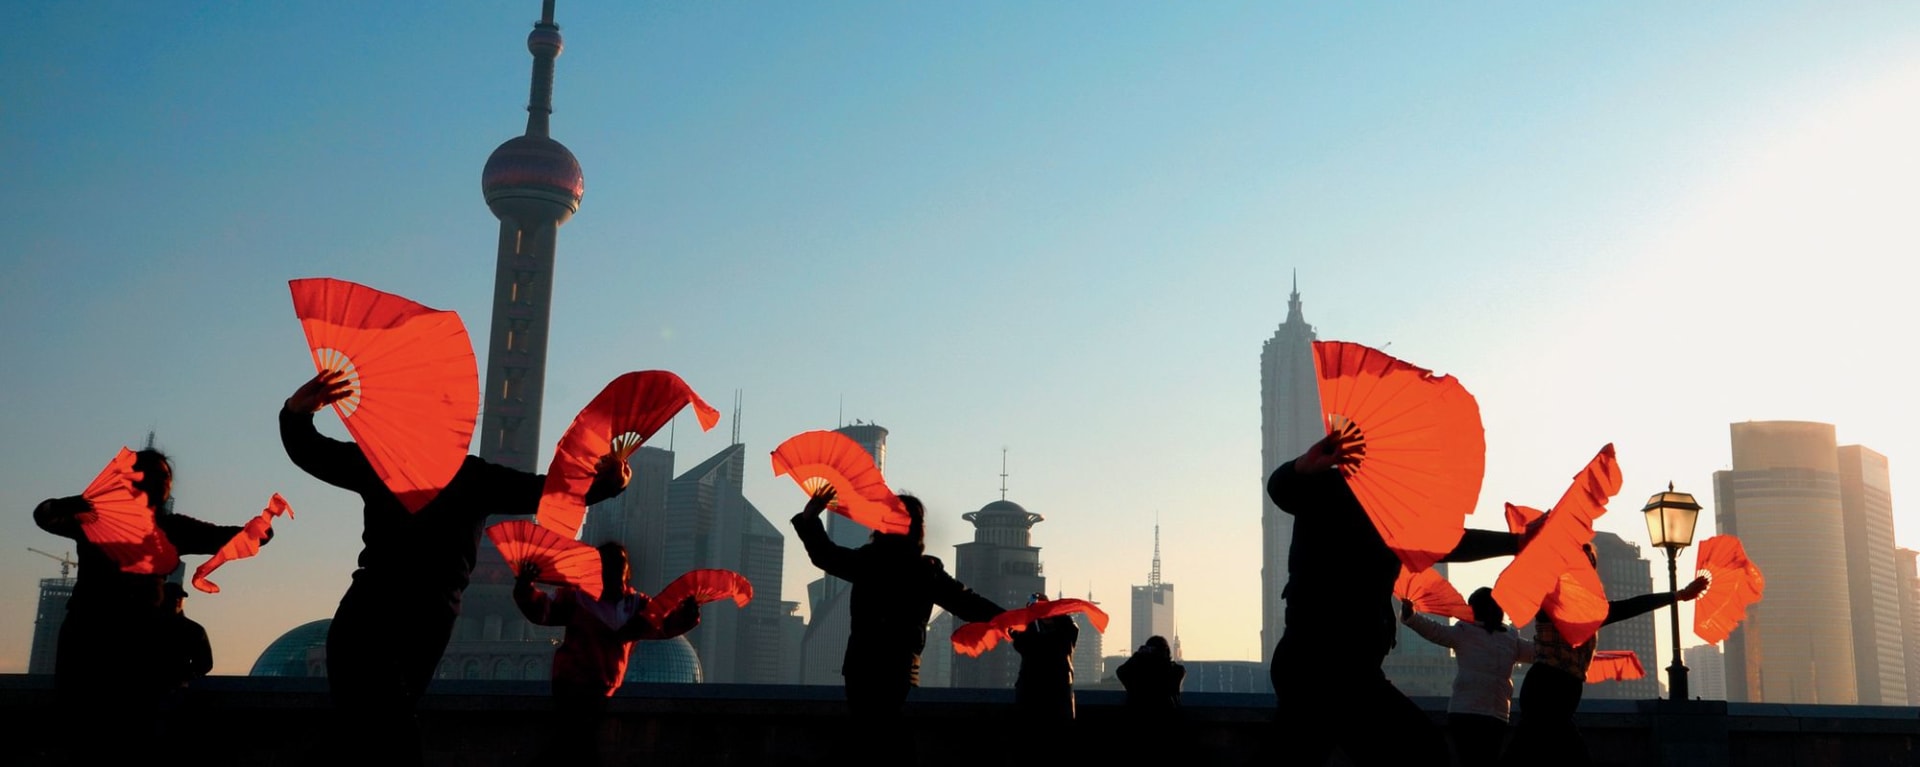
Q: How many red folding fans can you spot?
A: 14